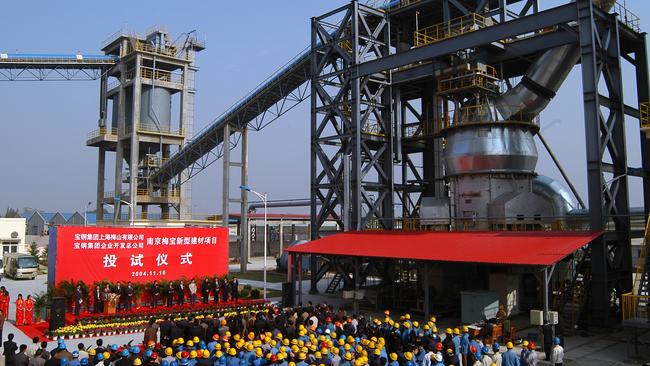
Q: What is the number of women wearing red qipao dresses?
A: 4